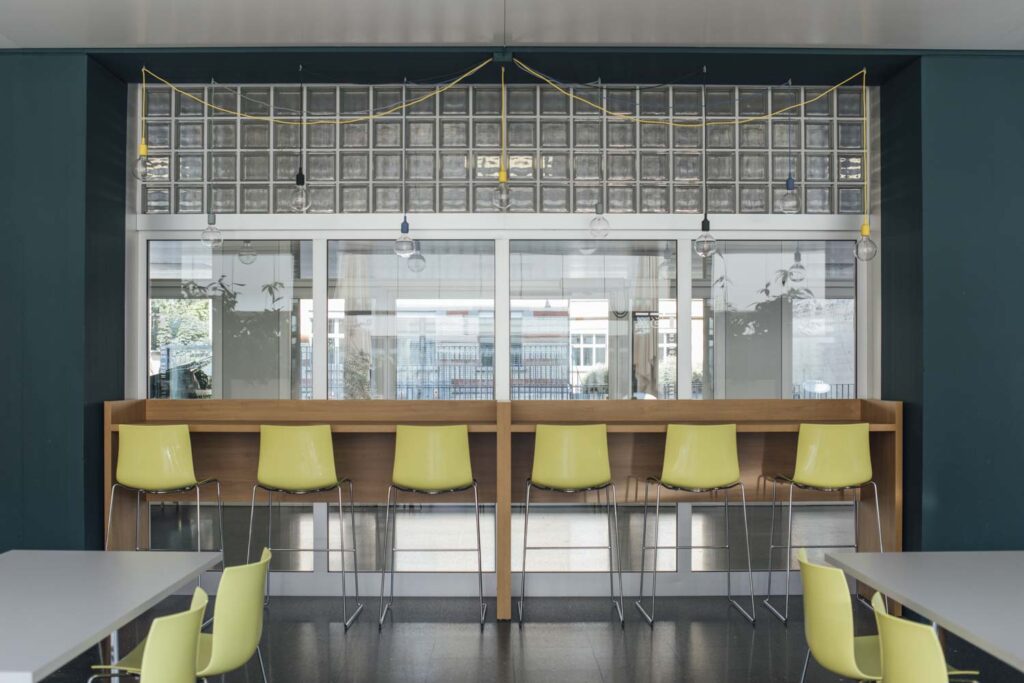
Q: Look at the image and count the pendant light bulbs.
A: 9